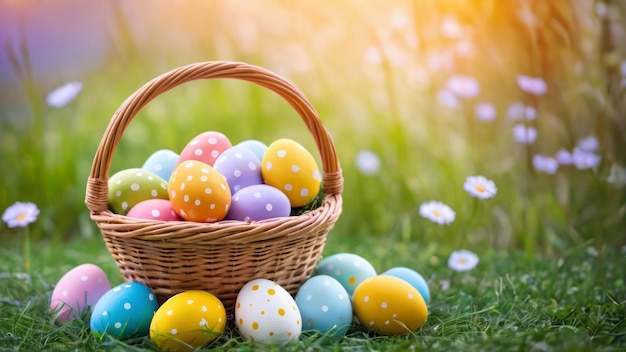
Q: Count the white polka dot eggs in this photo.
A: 1